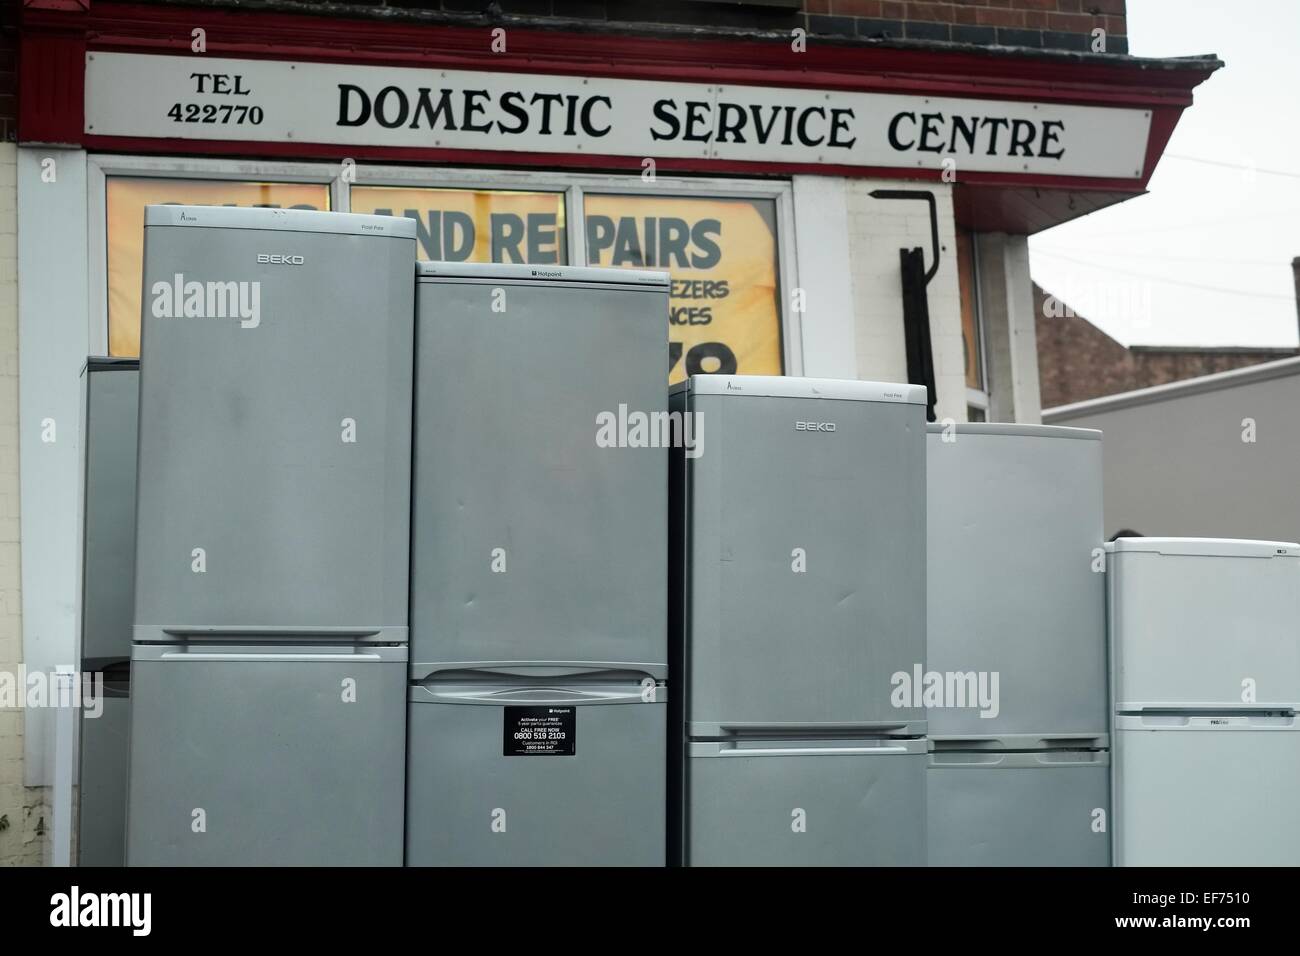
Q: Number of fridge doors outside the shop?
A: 12